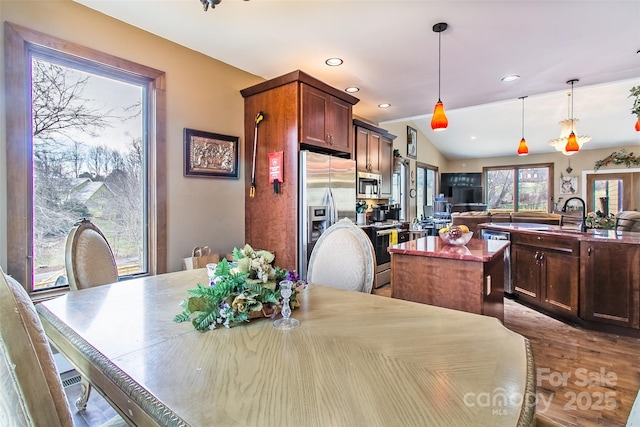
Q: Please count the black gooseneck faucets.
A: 1